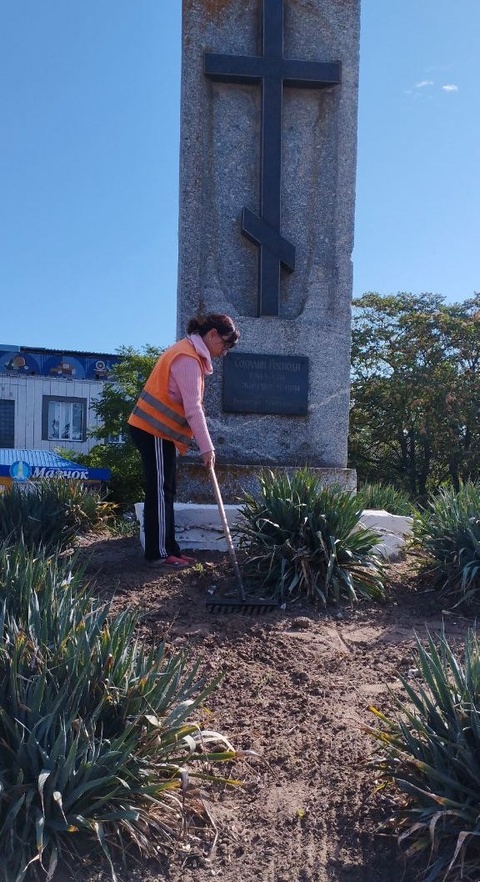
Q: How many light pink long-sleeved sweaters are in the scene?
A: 1